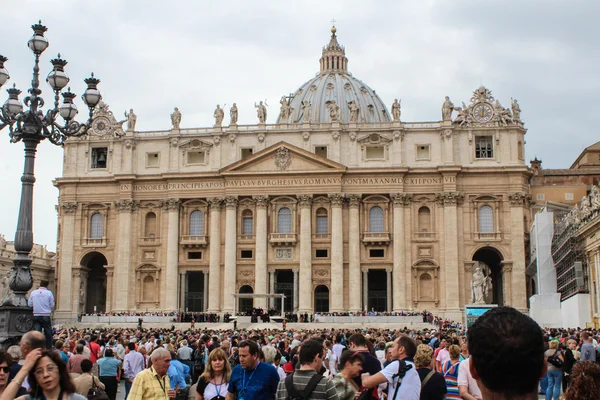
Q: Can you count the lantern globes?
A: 6